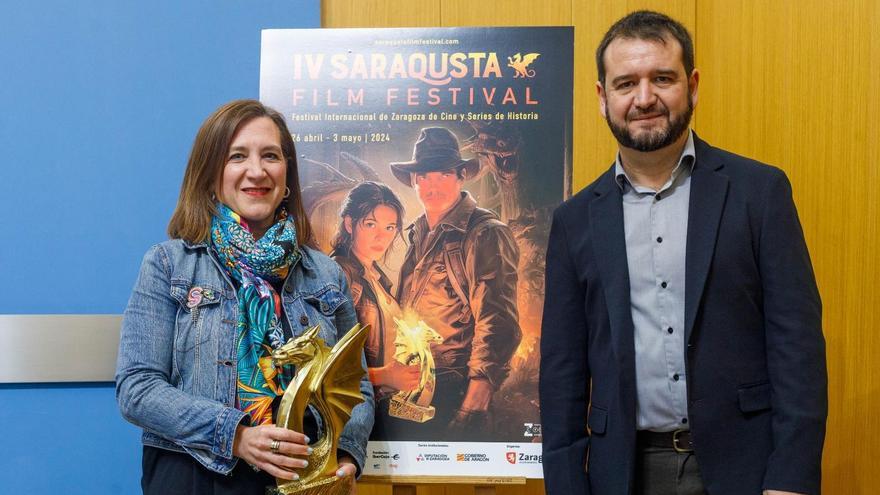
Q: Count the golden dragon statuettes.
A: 2